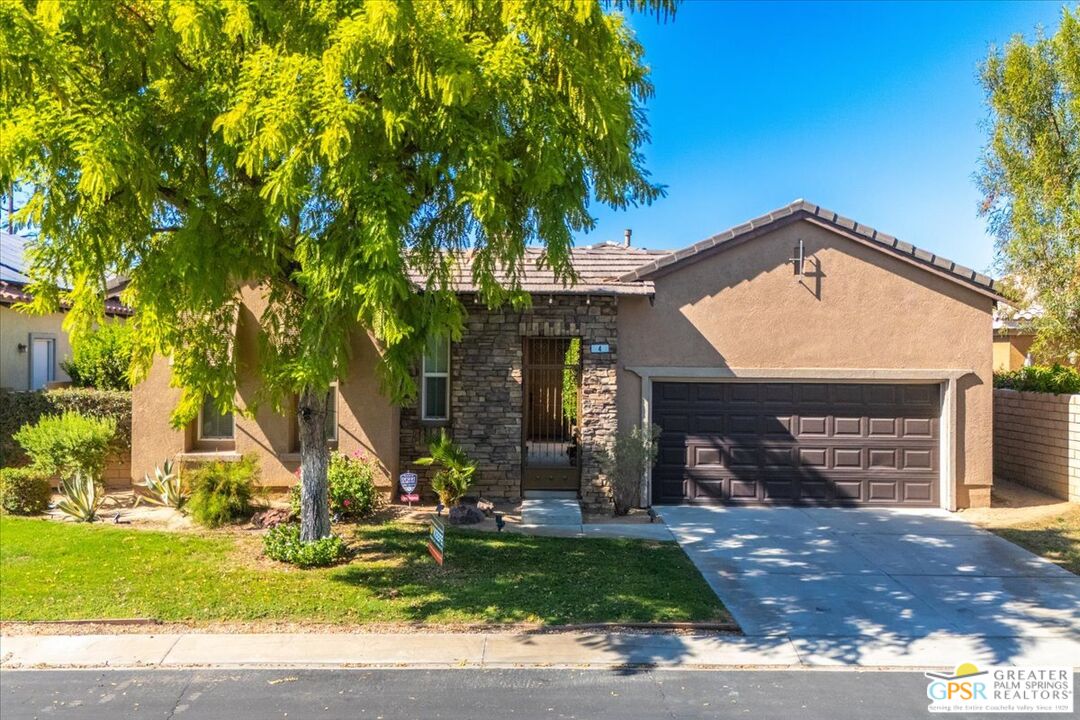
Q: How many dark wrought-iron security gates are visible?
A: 1